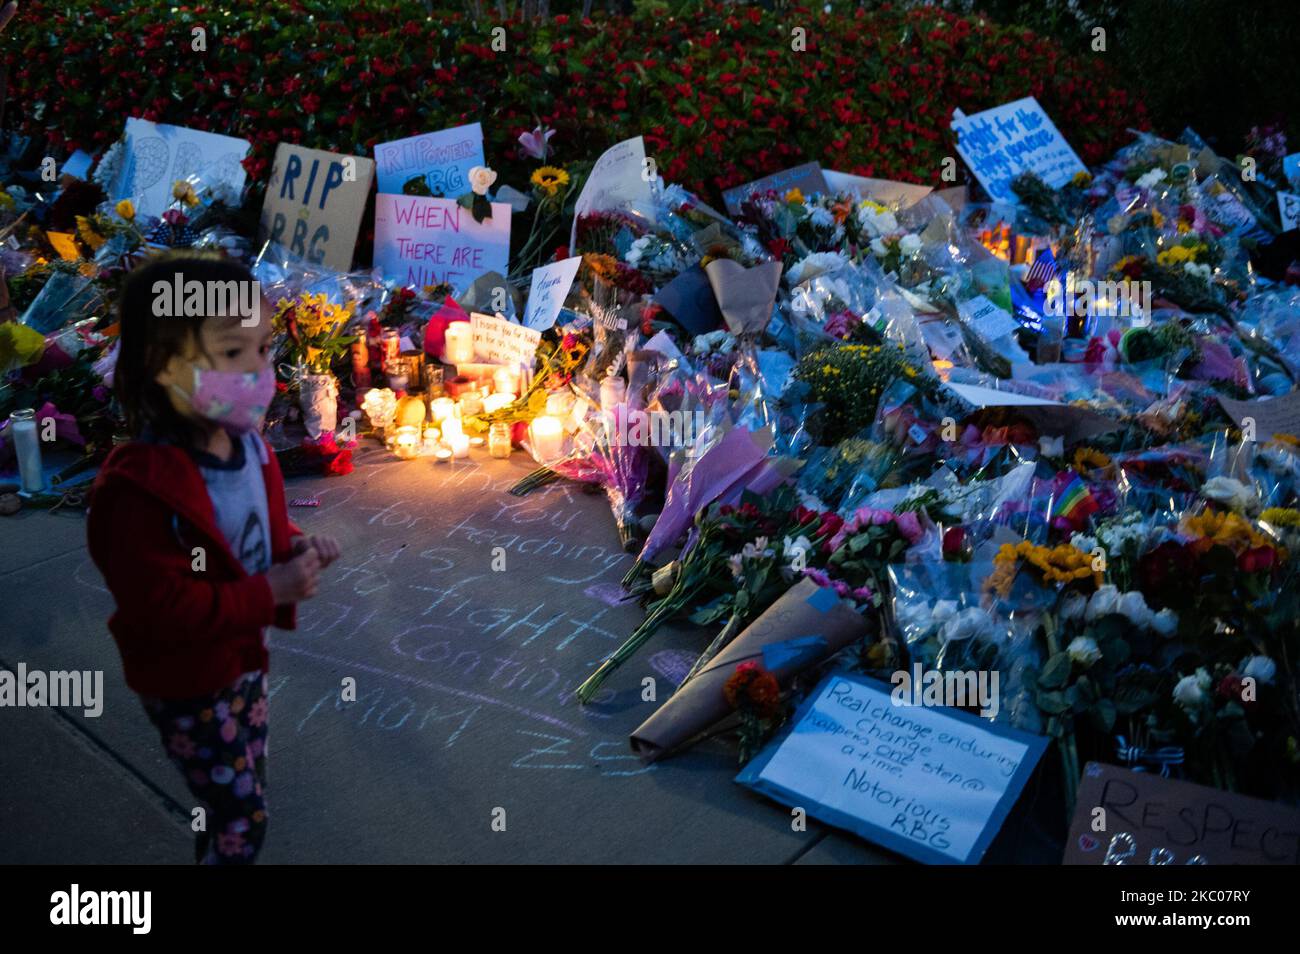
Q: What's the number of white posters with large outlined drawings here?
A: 1